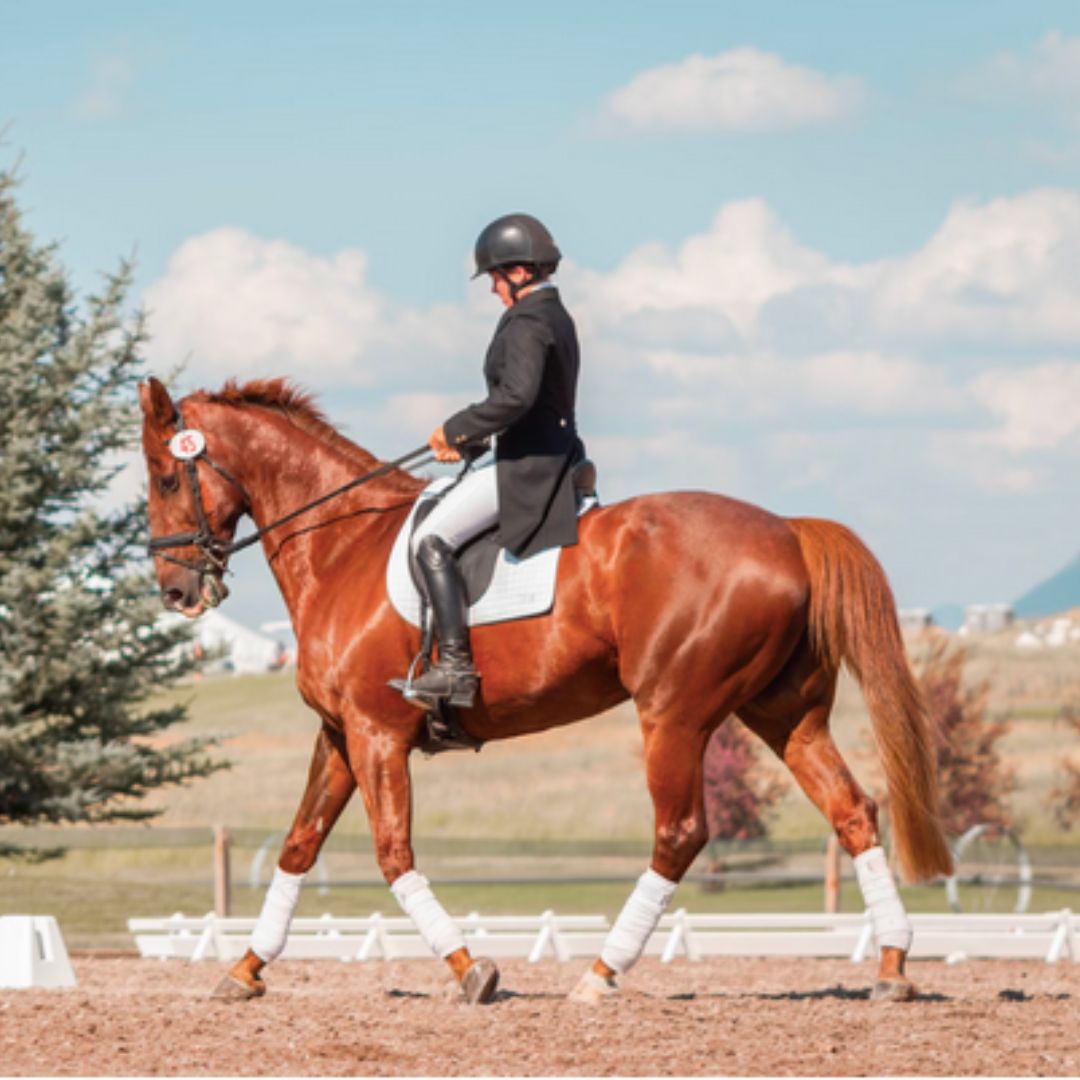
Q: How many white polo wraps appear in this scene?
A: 4